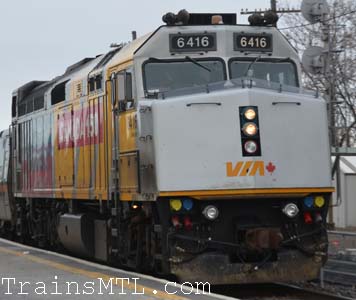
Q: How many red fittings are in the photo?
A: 4